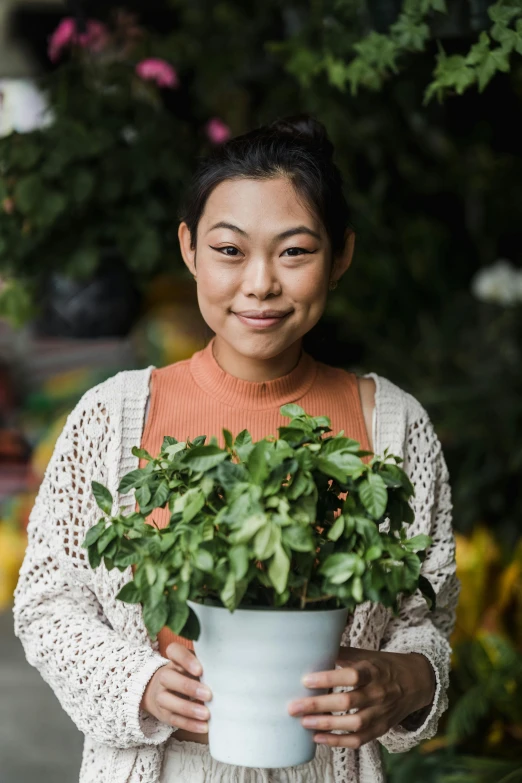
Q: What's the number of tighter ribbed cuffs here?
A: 2